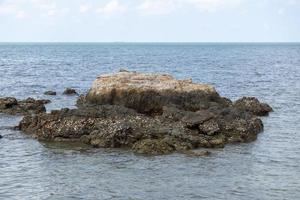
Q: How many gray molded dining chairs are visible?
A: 0